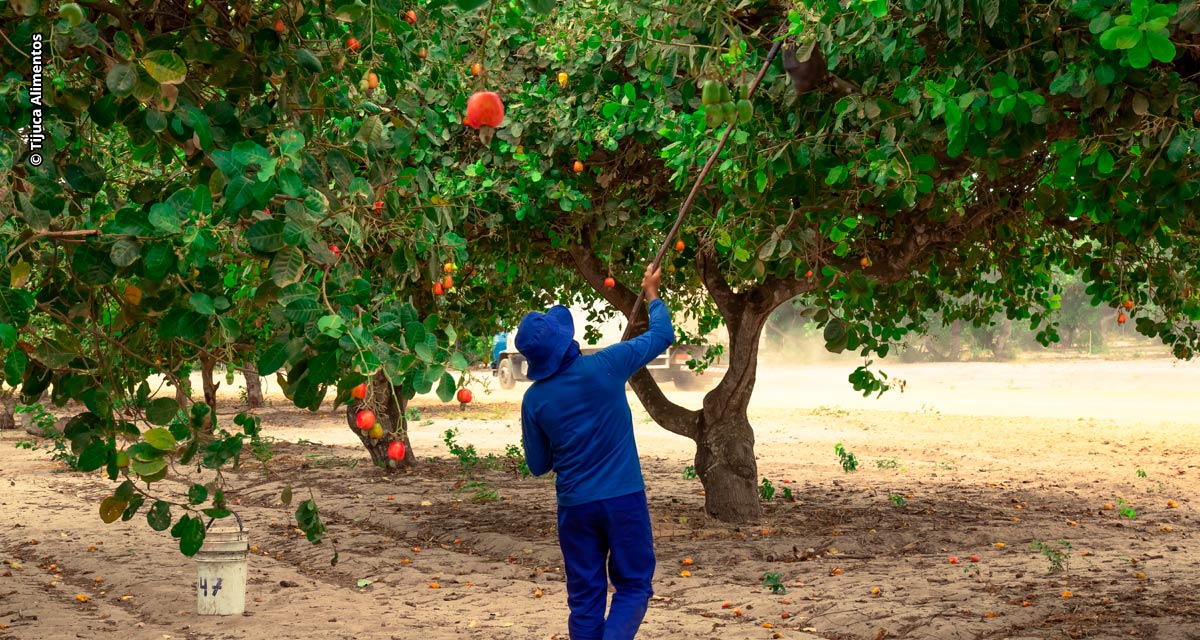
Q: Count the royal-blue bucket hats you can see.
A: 1